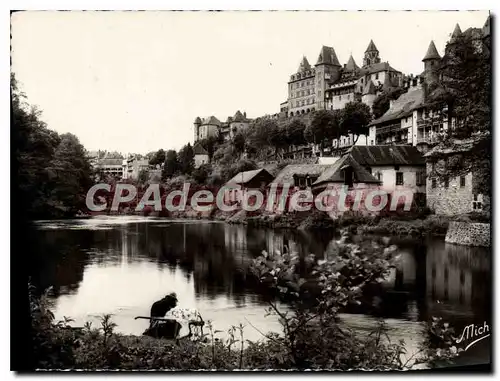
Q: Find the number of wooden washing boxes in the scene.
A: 1